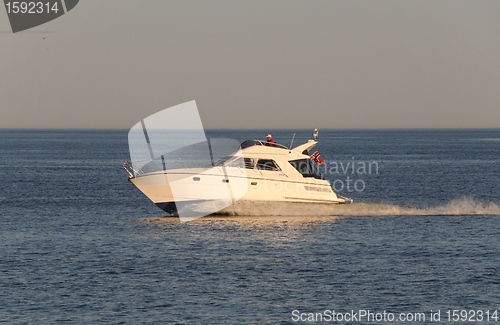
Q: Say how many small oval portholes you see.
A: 3